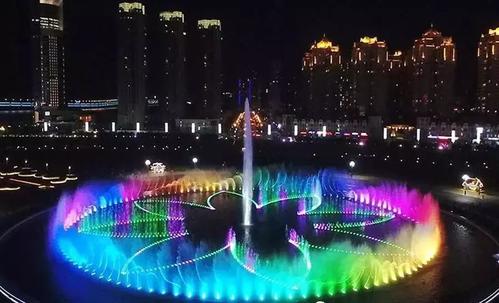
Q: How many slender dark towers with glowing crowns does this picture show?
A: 3